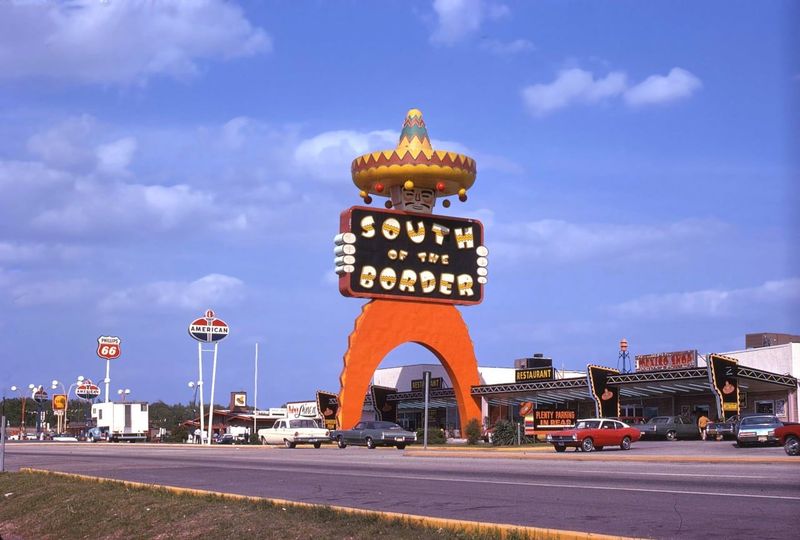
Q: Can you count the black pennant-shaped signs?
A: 4